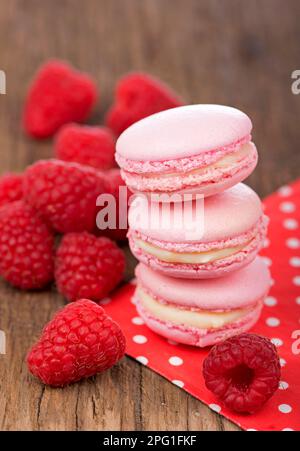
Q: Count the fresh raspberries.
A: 10